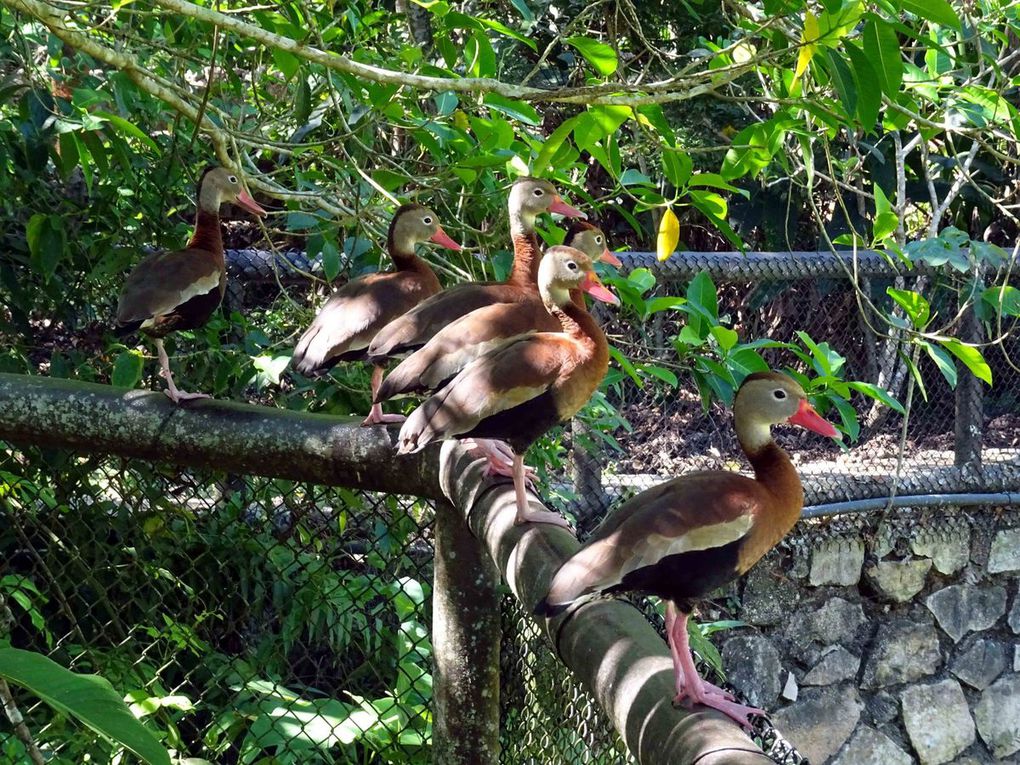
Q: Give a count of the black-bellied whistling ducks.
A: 6